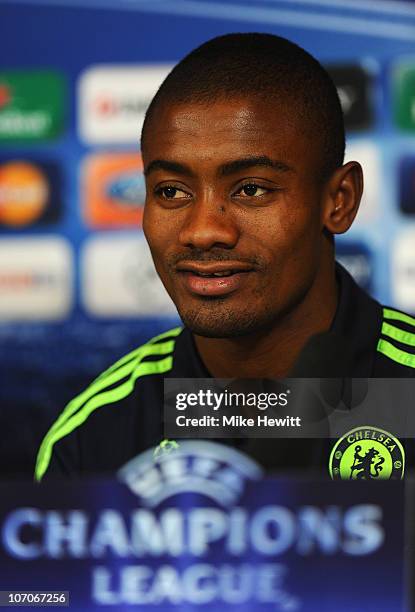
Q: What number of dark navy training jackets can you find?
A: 1